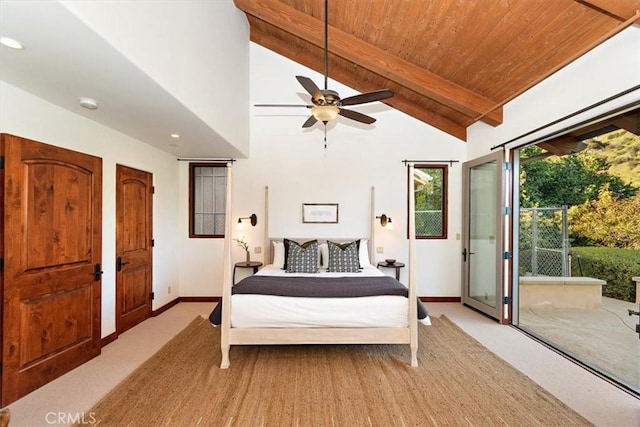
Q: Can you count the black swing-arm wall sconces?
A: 2